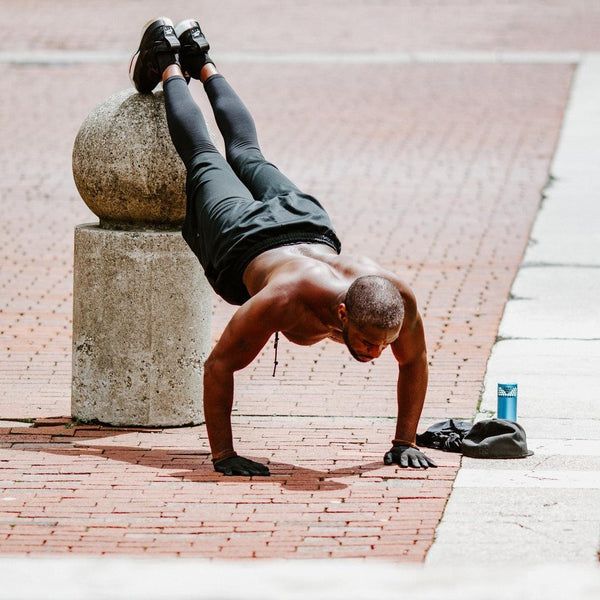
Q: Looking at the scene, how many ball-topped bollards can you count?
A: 1